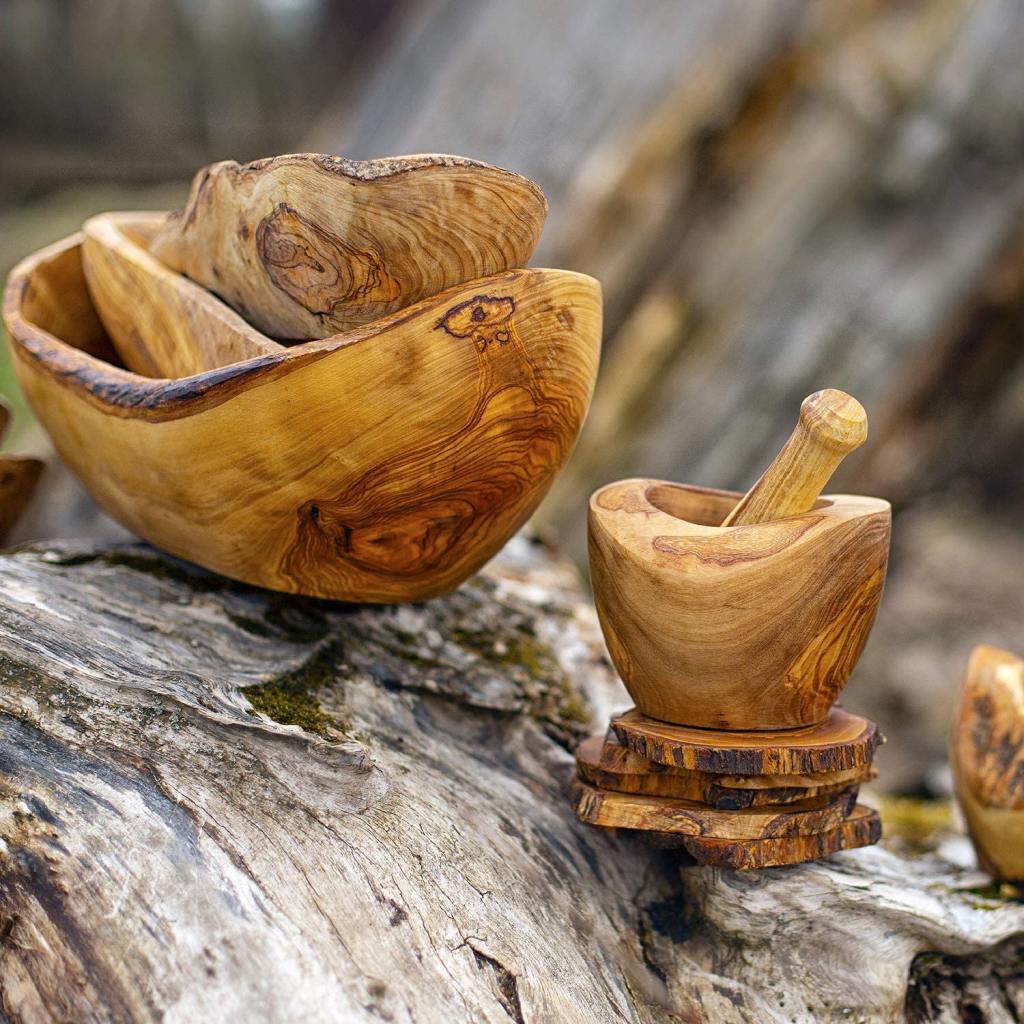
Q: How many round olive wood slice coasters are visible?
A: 5